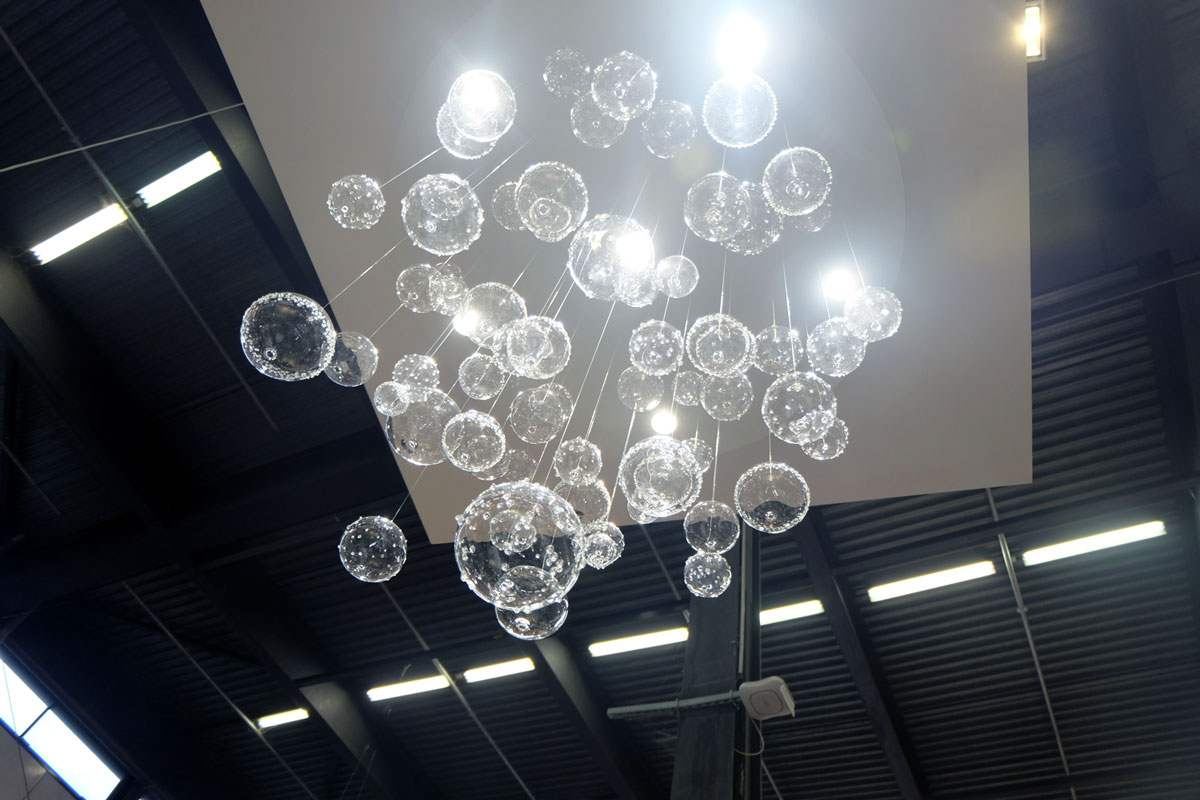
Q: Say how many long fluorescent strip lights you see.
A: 9